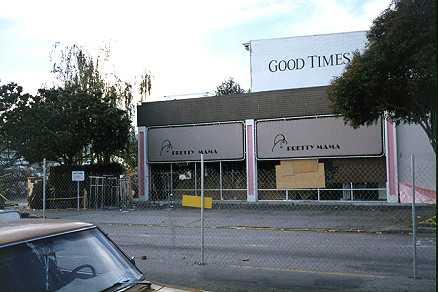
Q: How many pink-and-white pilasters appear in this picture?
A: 3